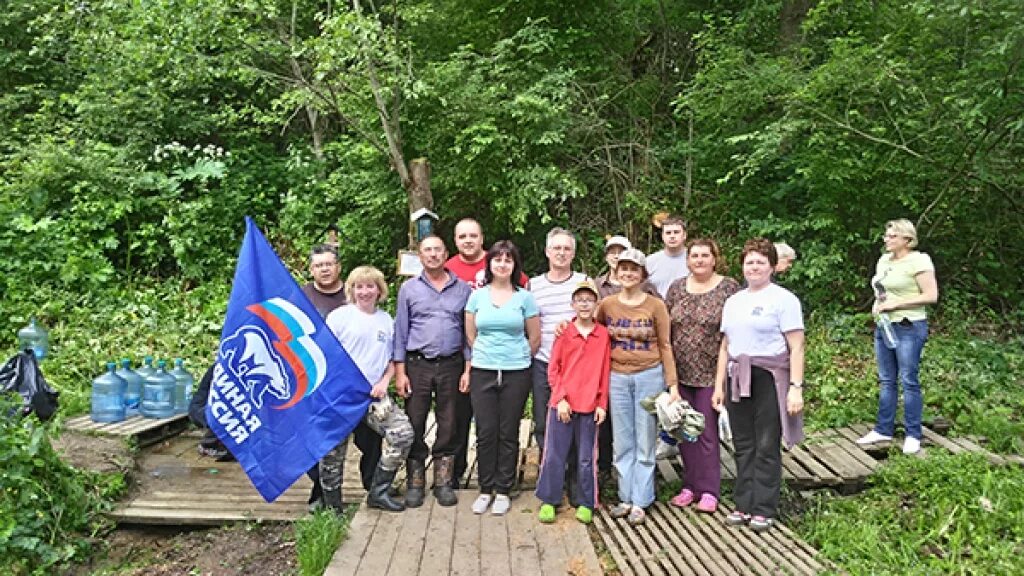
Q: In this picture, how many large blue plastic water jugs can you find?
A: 6